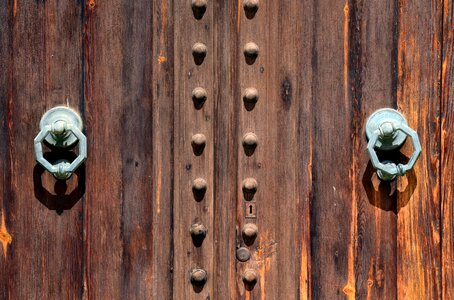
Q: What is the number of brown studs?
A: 14